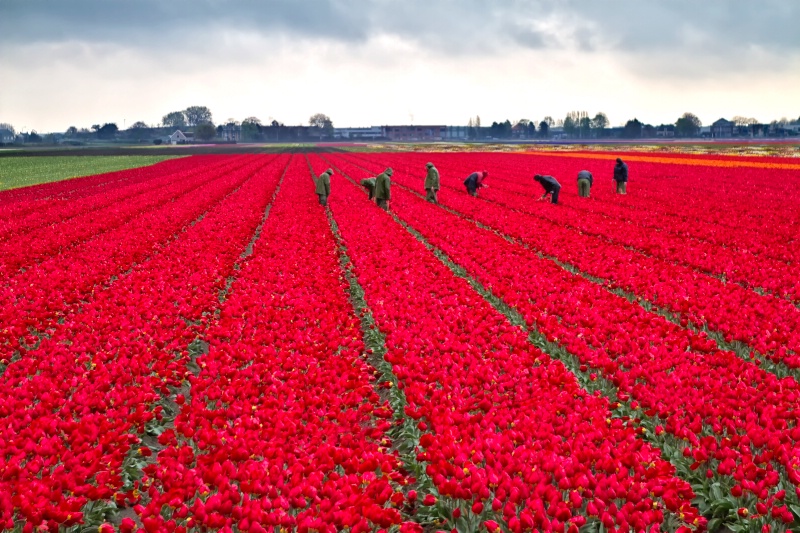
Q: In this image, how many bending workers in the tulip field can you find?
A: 4